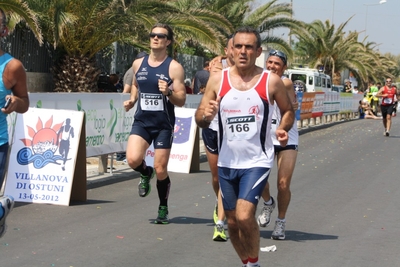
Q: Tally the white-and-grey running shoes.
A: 2